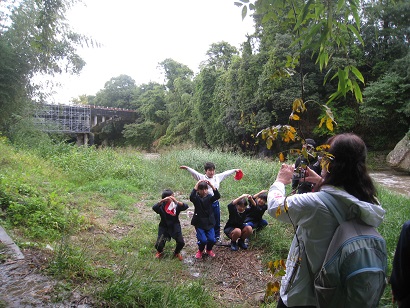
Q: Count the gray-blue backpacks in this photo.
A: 1